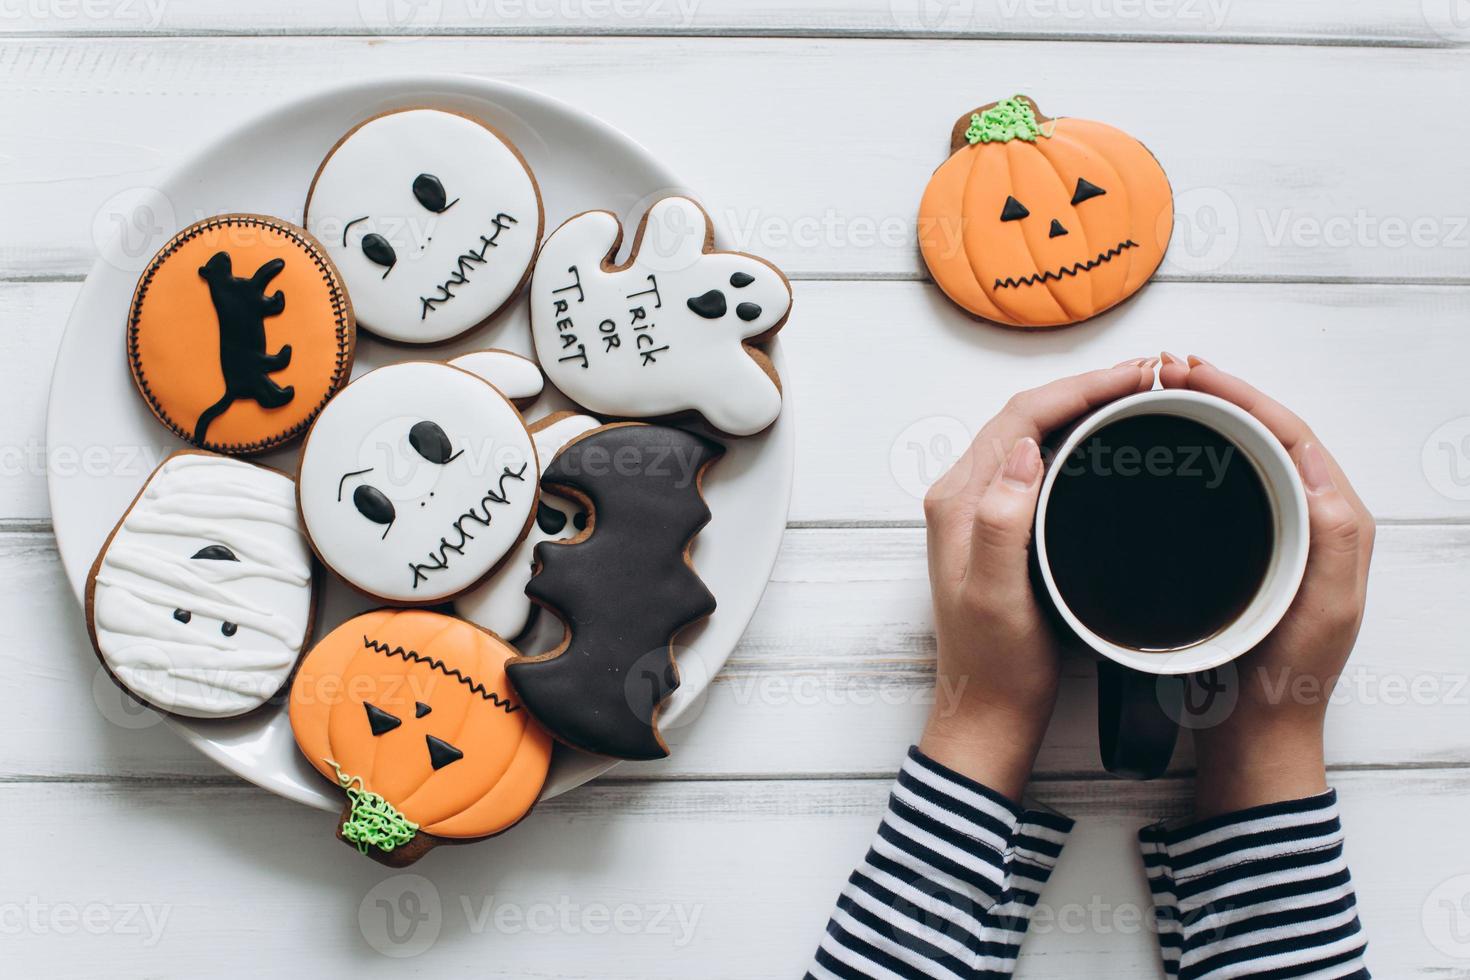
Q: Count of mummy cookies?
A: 1